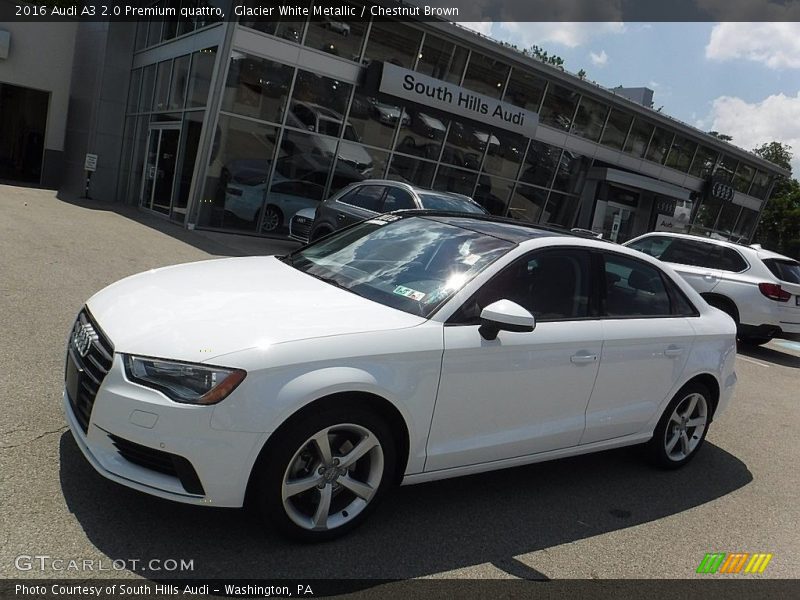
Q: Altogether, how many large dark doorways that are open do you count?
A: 1